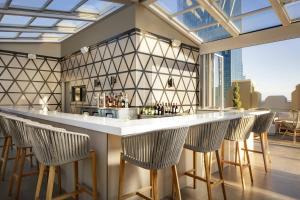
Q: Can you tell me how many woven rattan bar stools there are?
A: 7